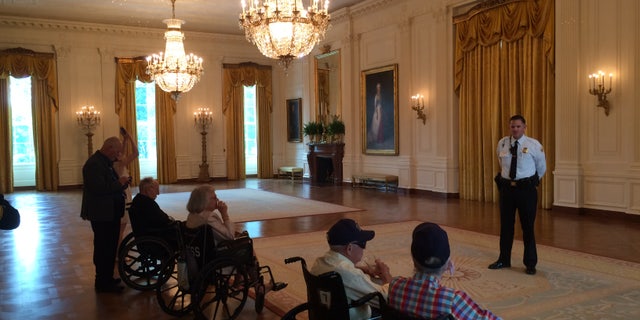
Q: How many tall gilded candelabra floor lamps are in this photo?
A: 2